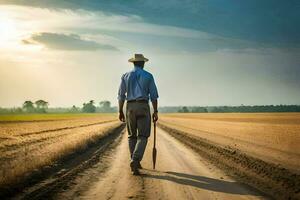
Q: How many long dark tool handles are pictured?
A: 1